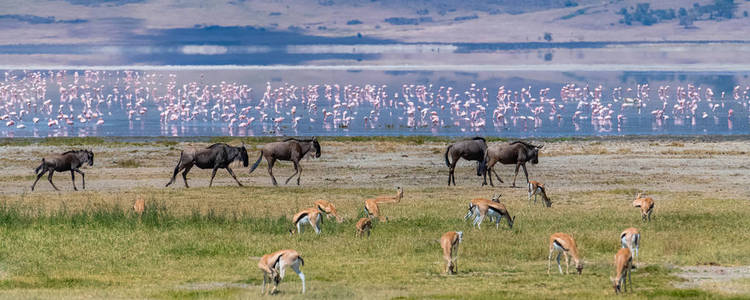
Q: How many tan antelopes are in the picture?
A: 15